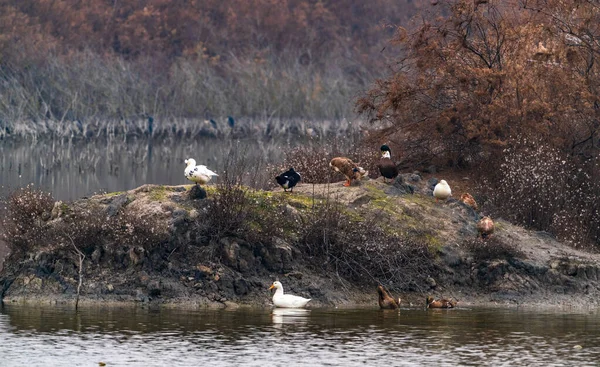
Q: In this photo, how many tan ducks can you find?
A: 5